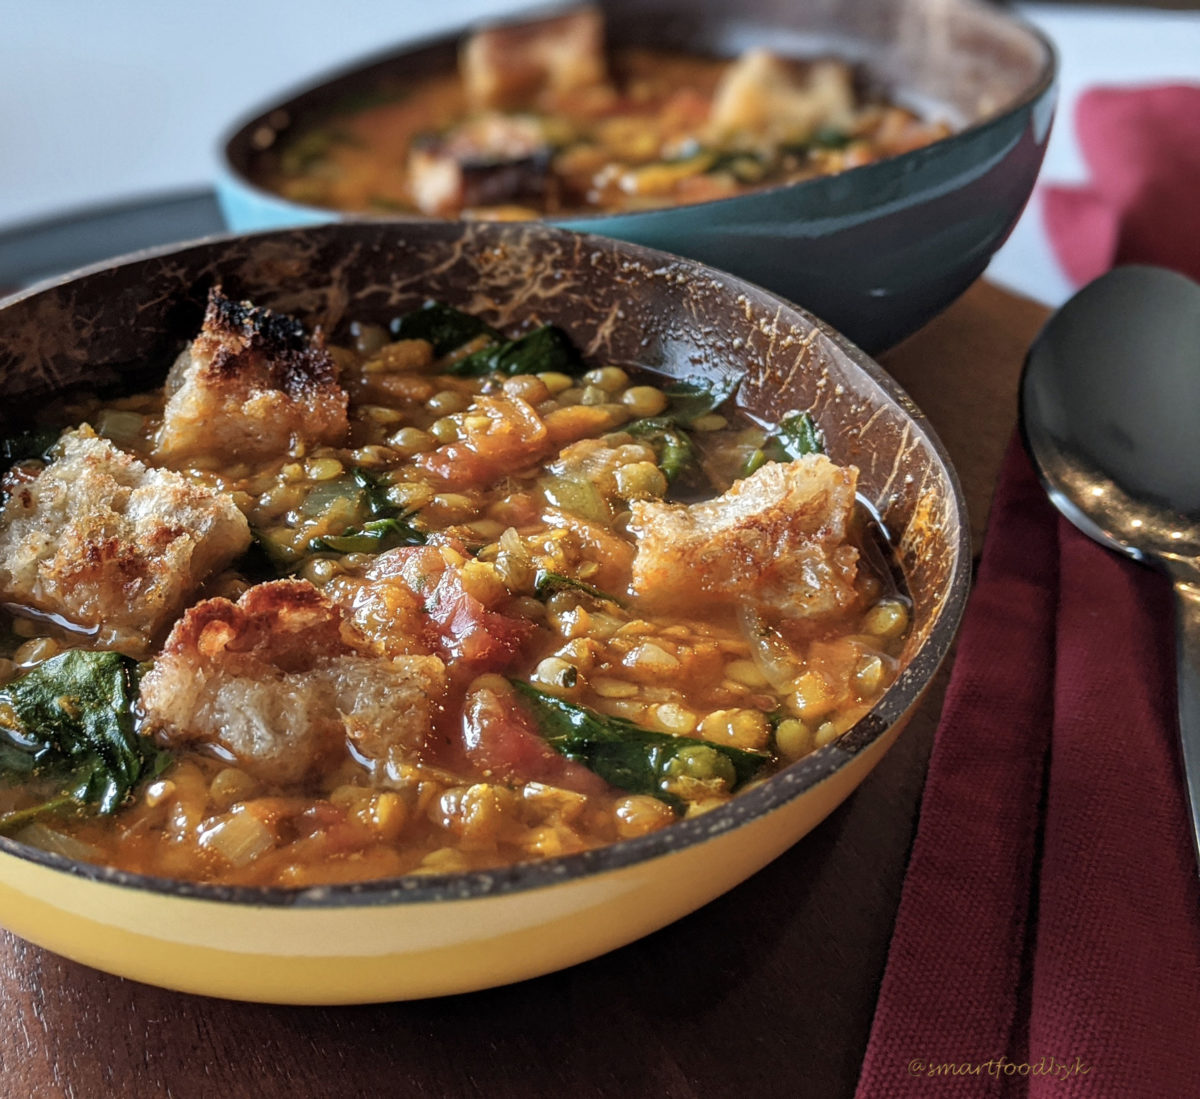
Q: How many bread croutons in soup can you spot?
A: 7